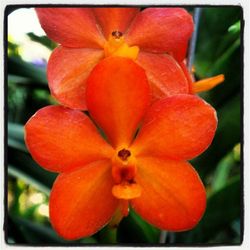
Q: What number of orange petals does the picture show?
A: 10